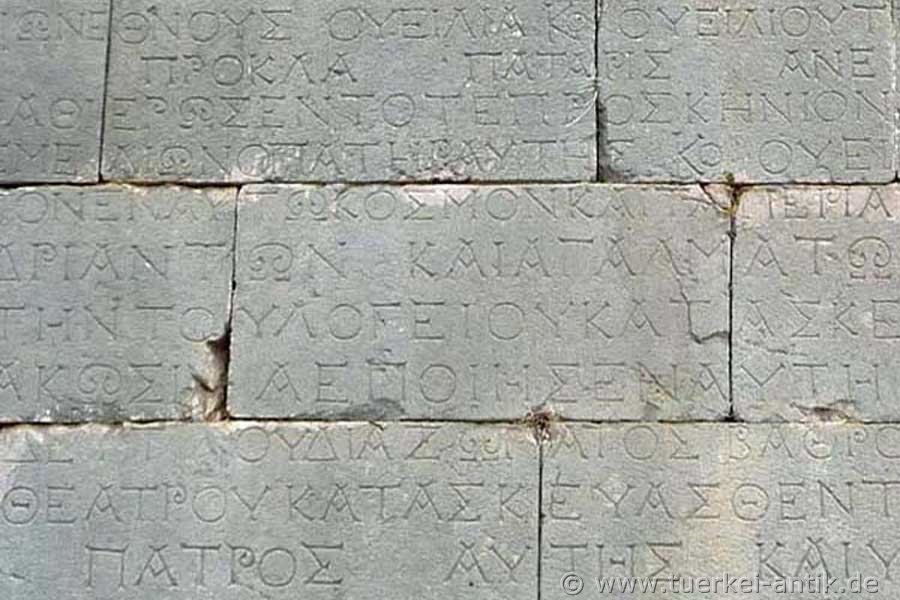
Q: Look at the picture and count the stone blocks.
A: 8